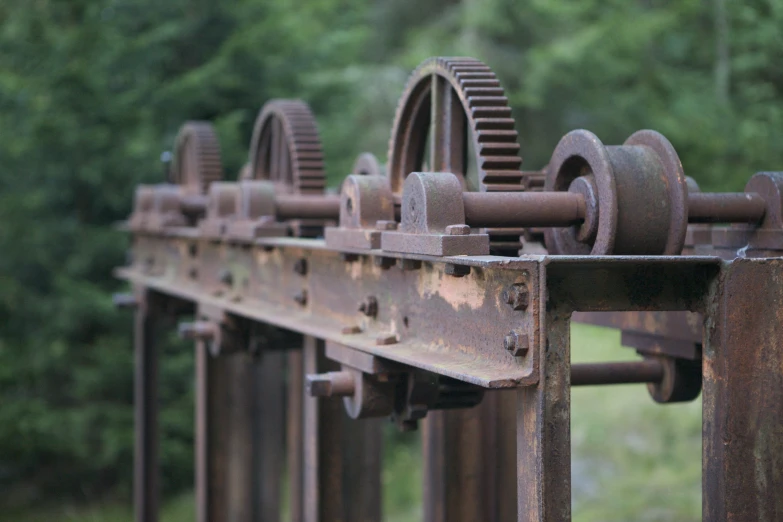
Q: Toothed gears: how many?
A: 3